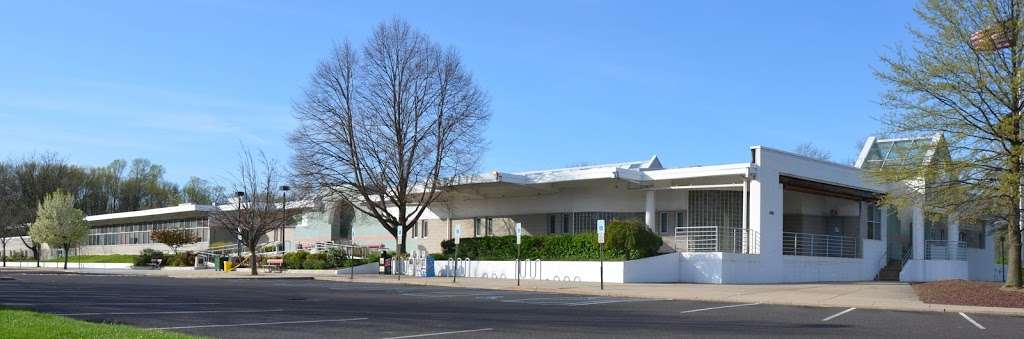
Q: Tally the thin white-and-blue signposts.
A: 4